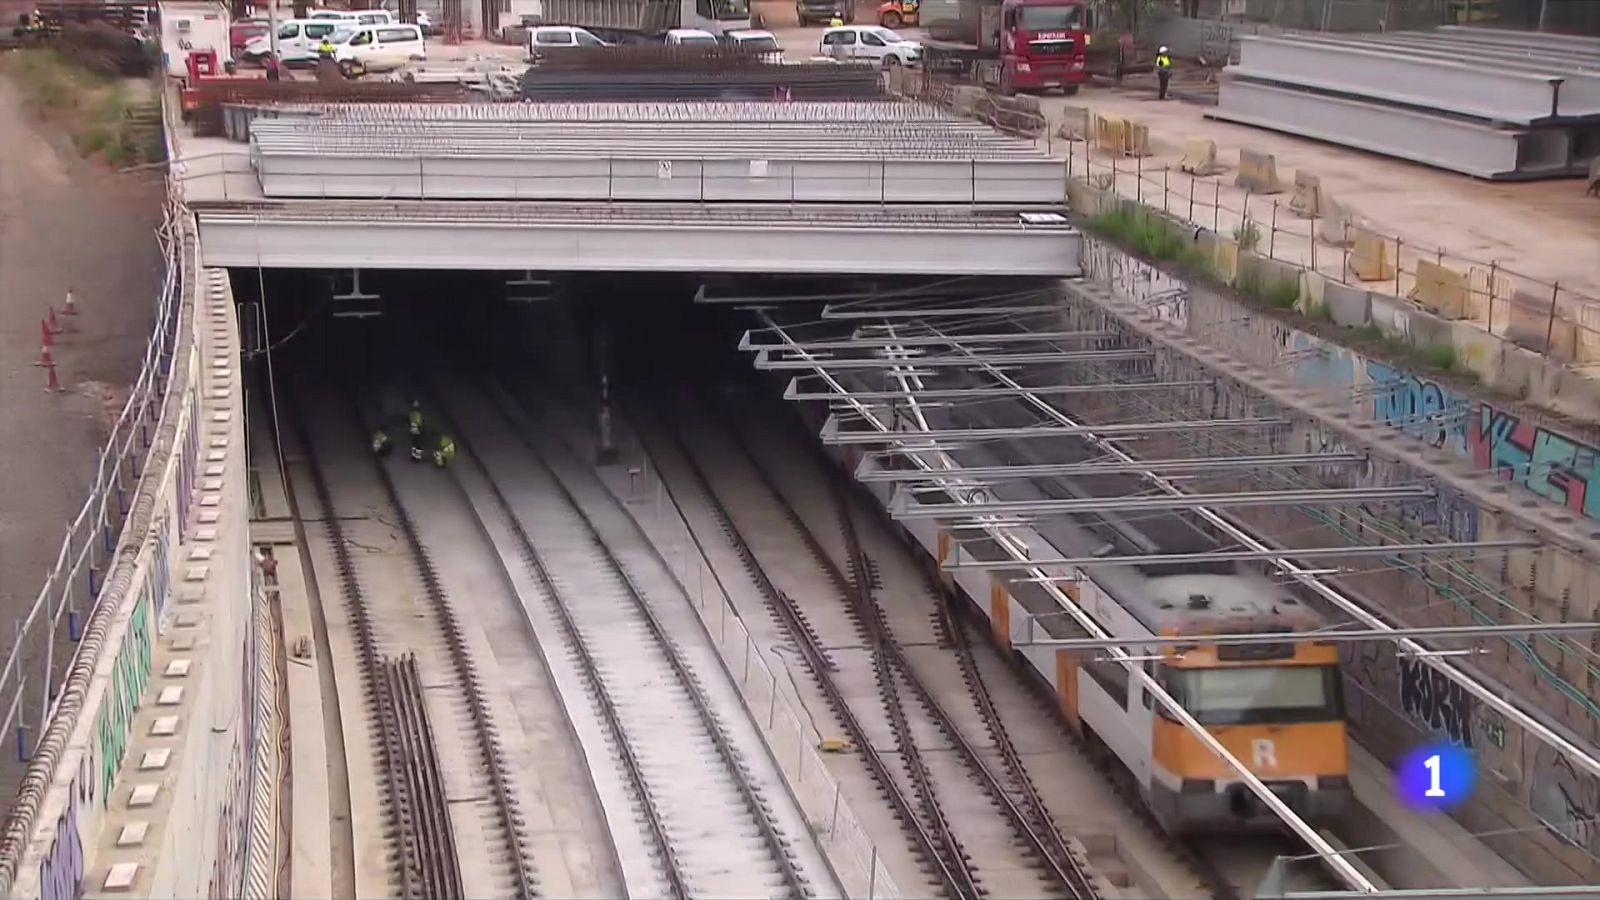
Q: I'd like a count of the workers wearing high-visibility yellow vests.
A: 6